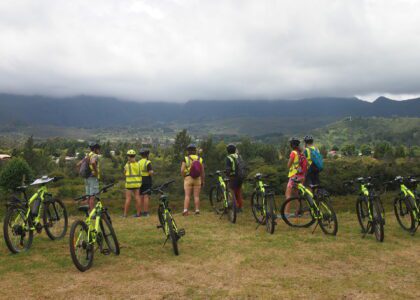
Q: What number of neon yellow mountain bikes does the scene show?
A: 8